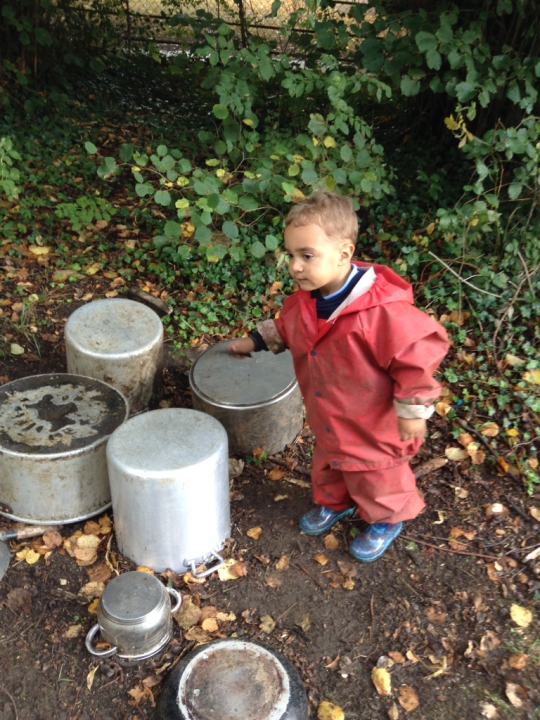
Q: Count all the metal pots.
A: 6